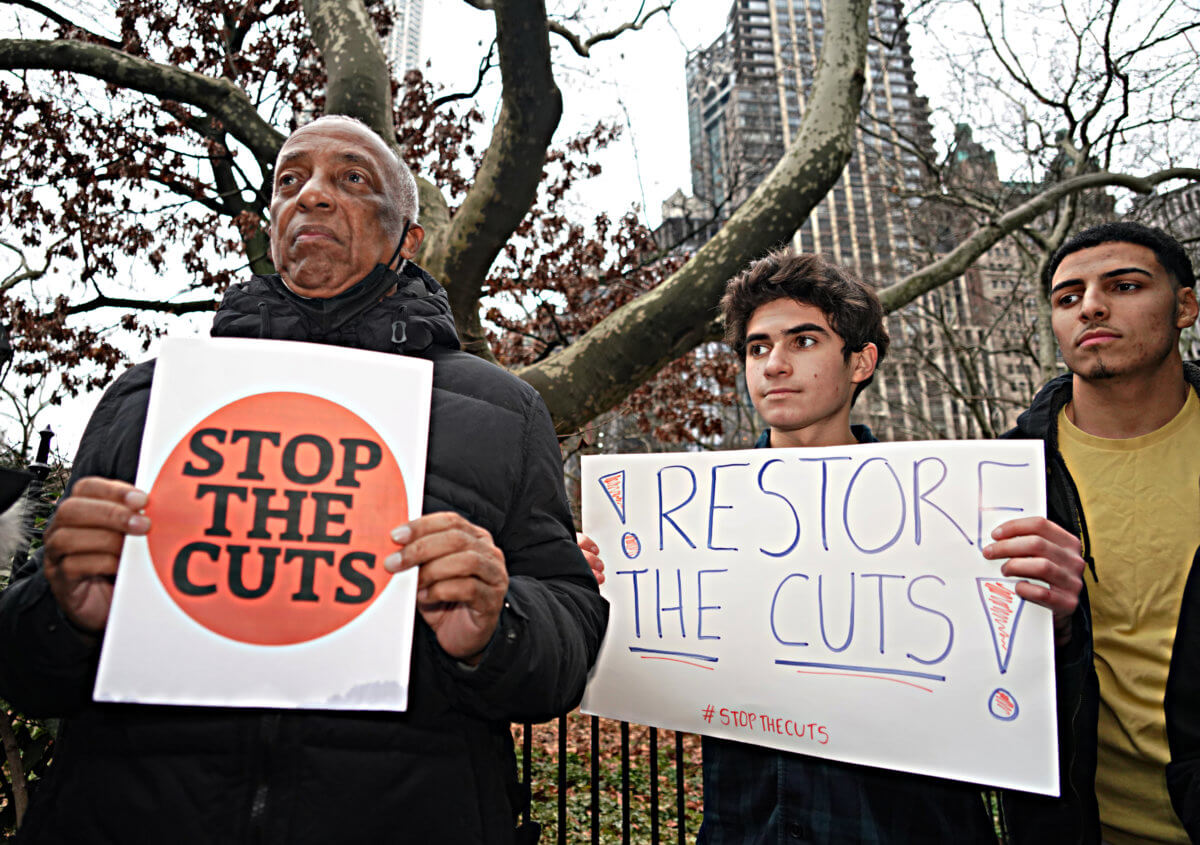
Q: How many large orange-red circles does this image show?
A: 1